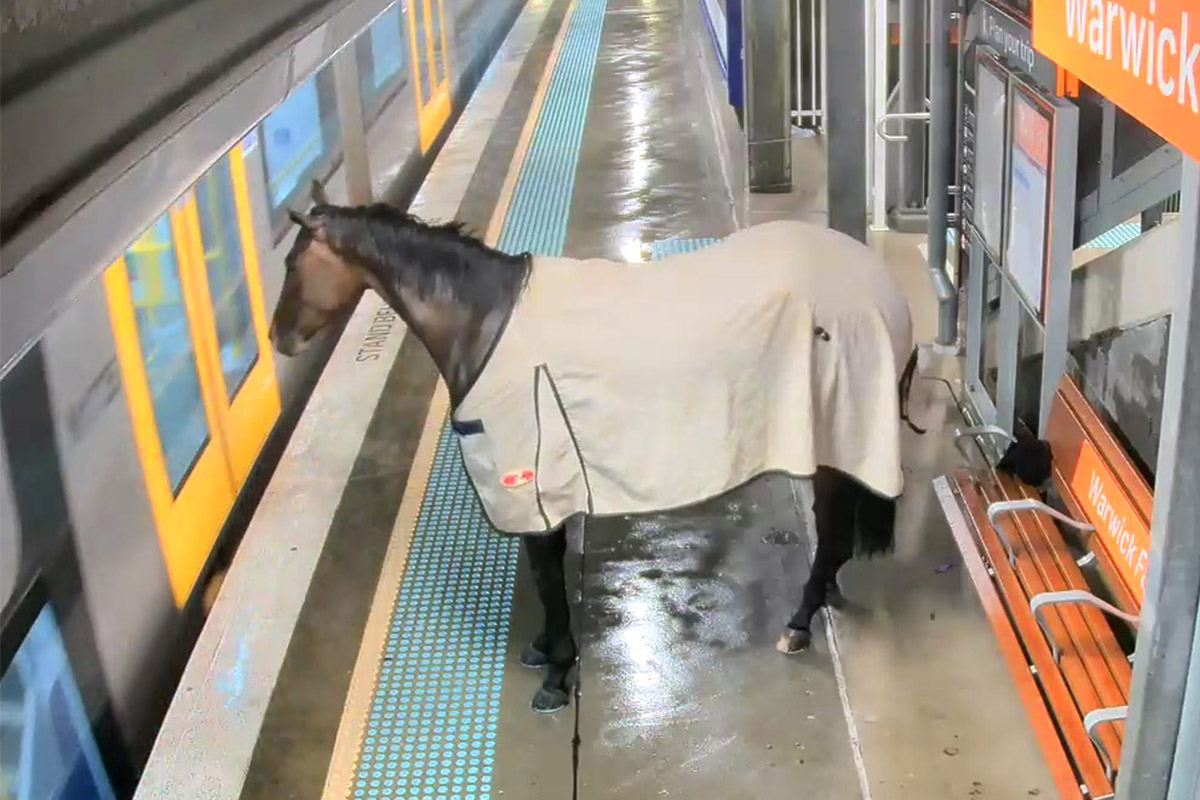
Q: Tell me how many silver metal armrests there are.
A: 4